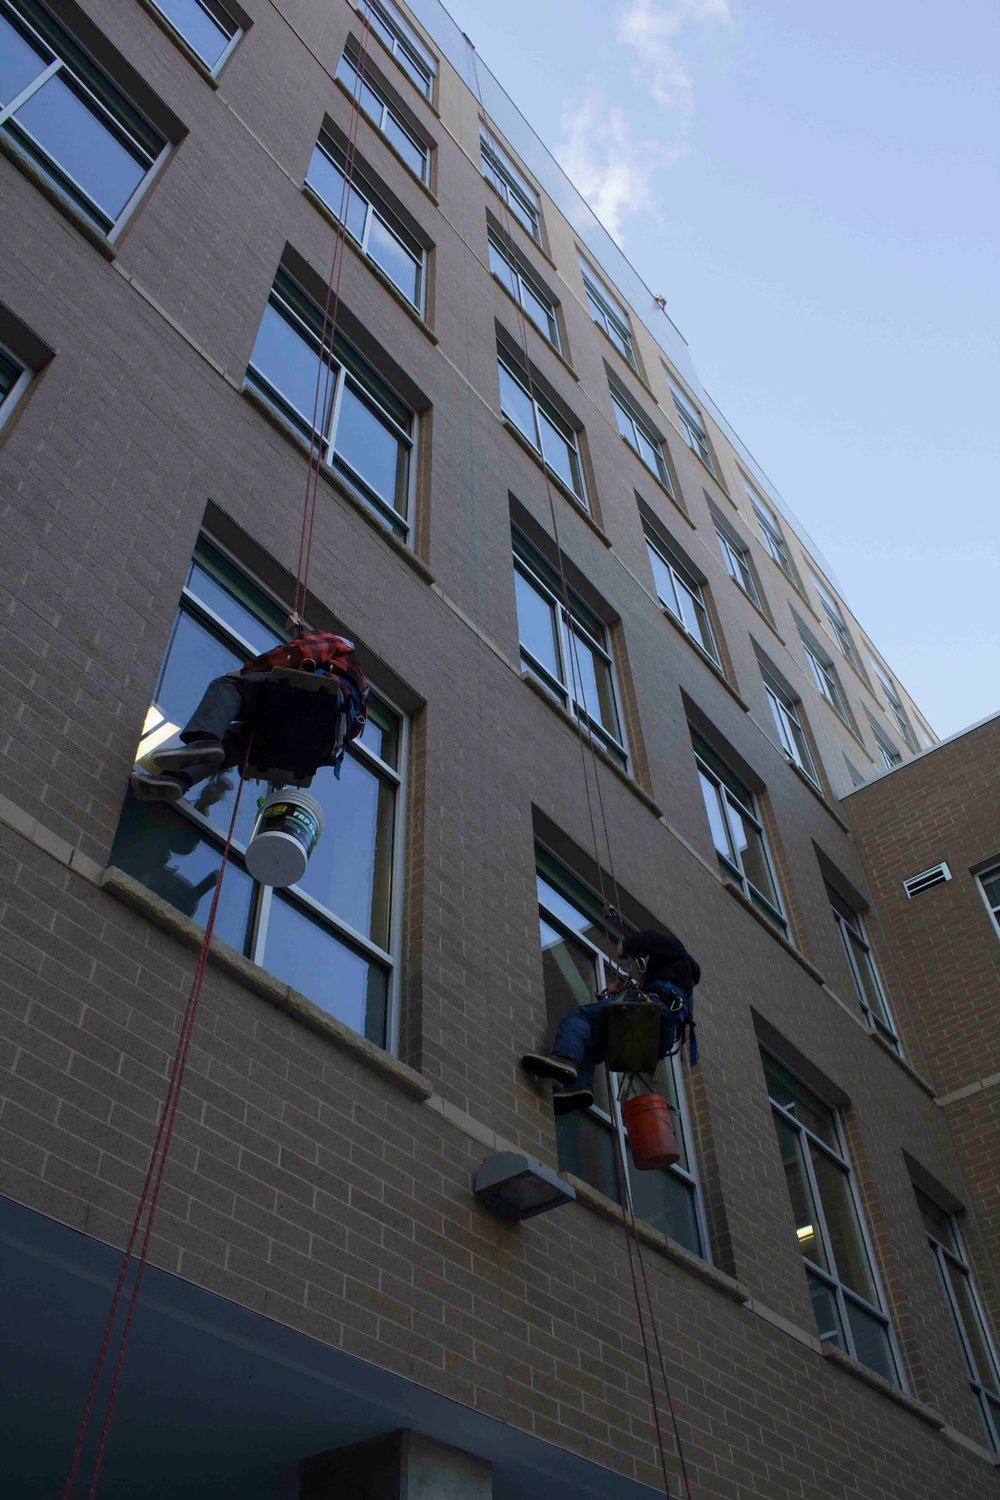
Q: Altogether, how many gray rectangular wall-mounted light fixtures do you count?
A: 1